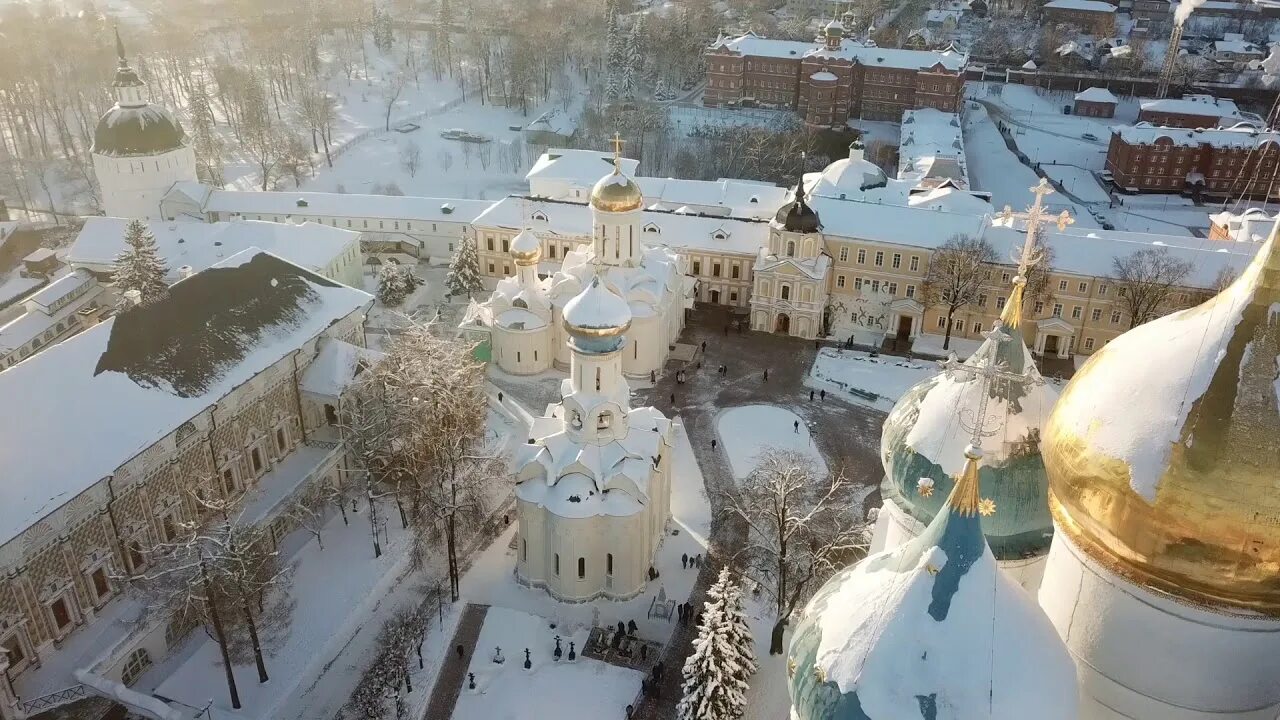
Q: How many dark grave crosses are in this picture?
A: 5